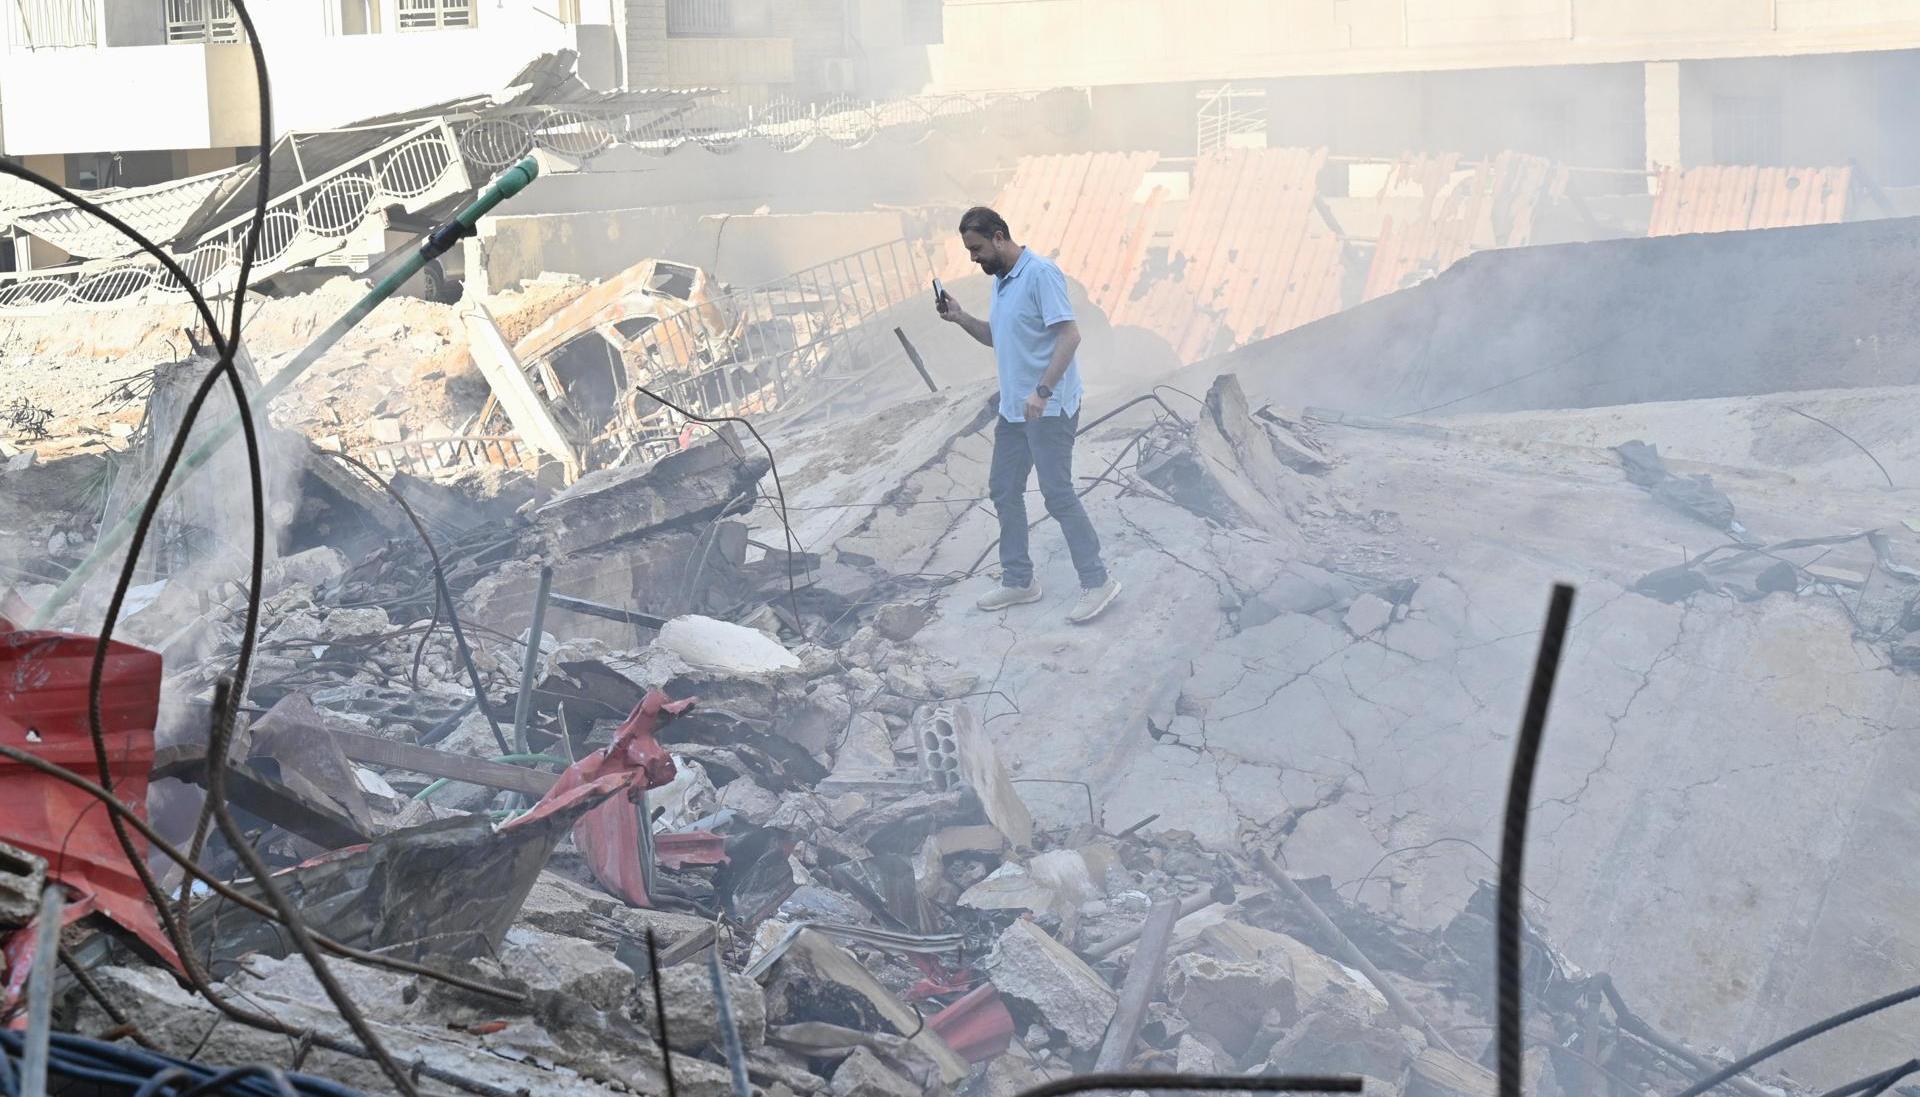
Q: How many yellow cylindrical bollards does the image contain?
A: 0